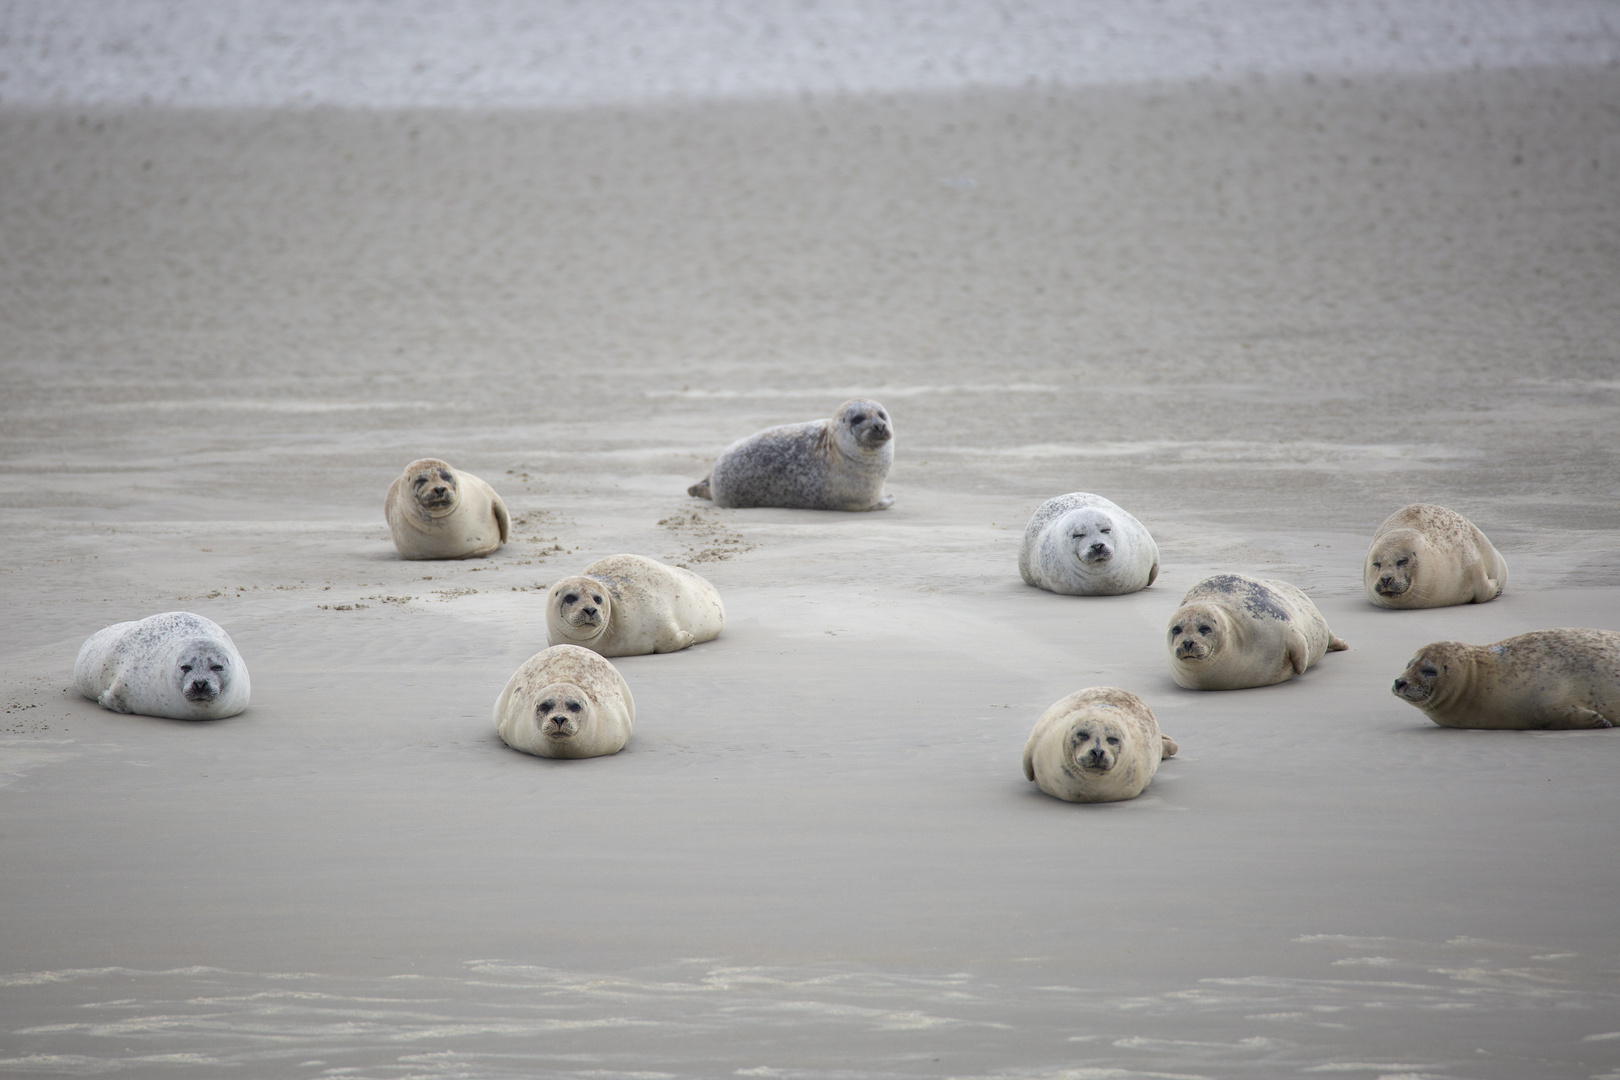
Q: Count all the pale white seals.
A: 2